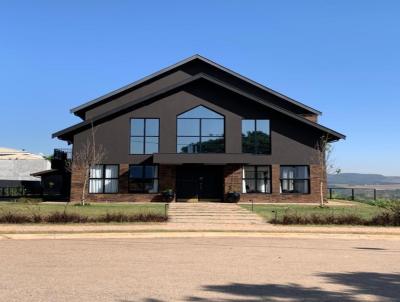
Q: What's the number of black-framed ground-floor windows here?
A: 4